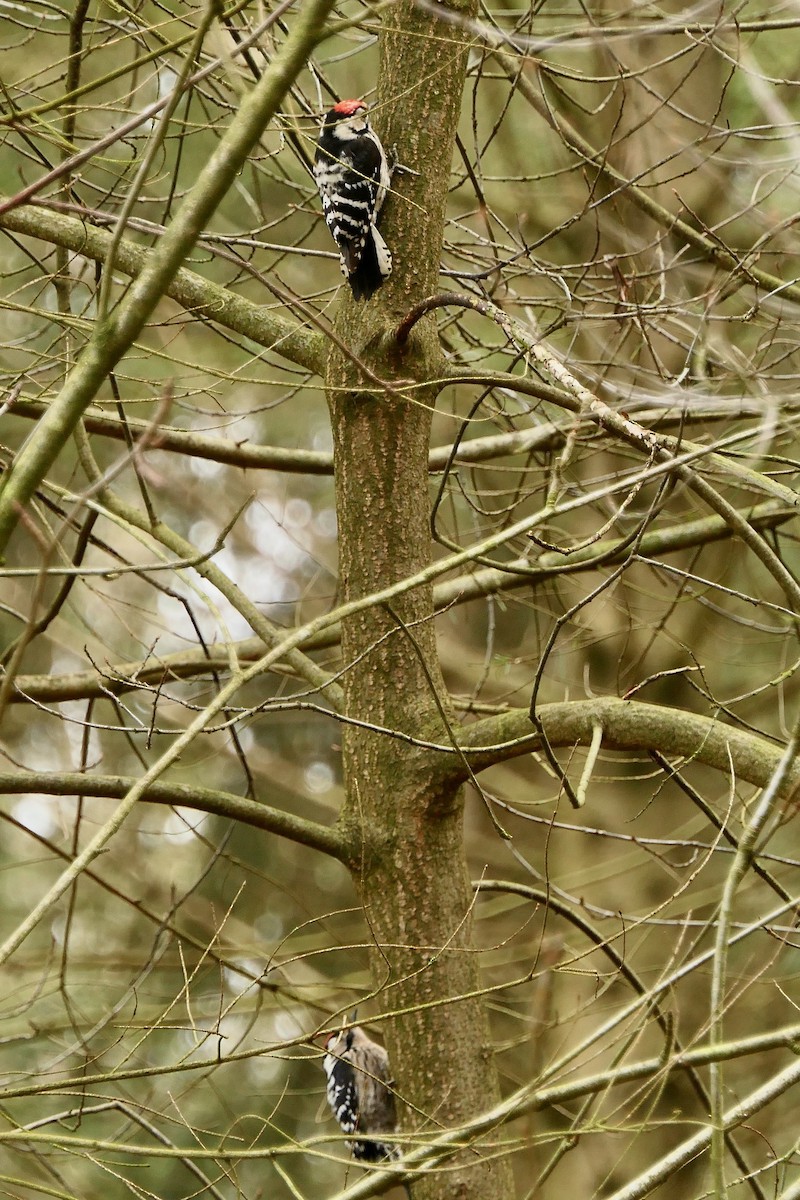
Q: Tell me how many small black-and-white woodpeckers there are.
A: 2